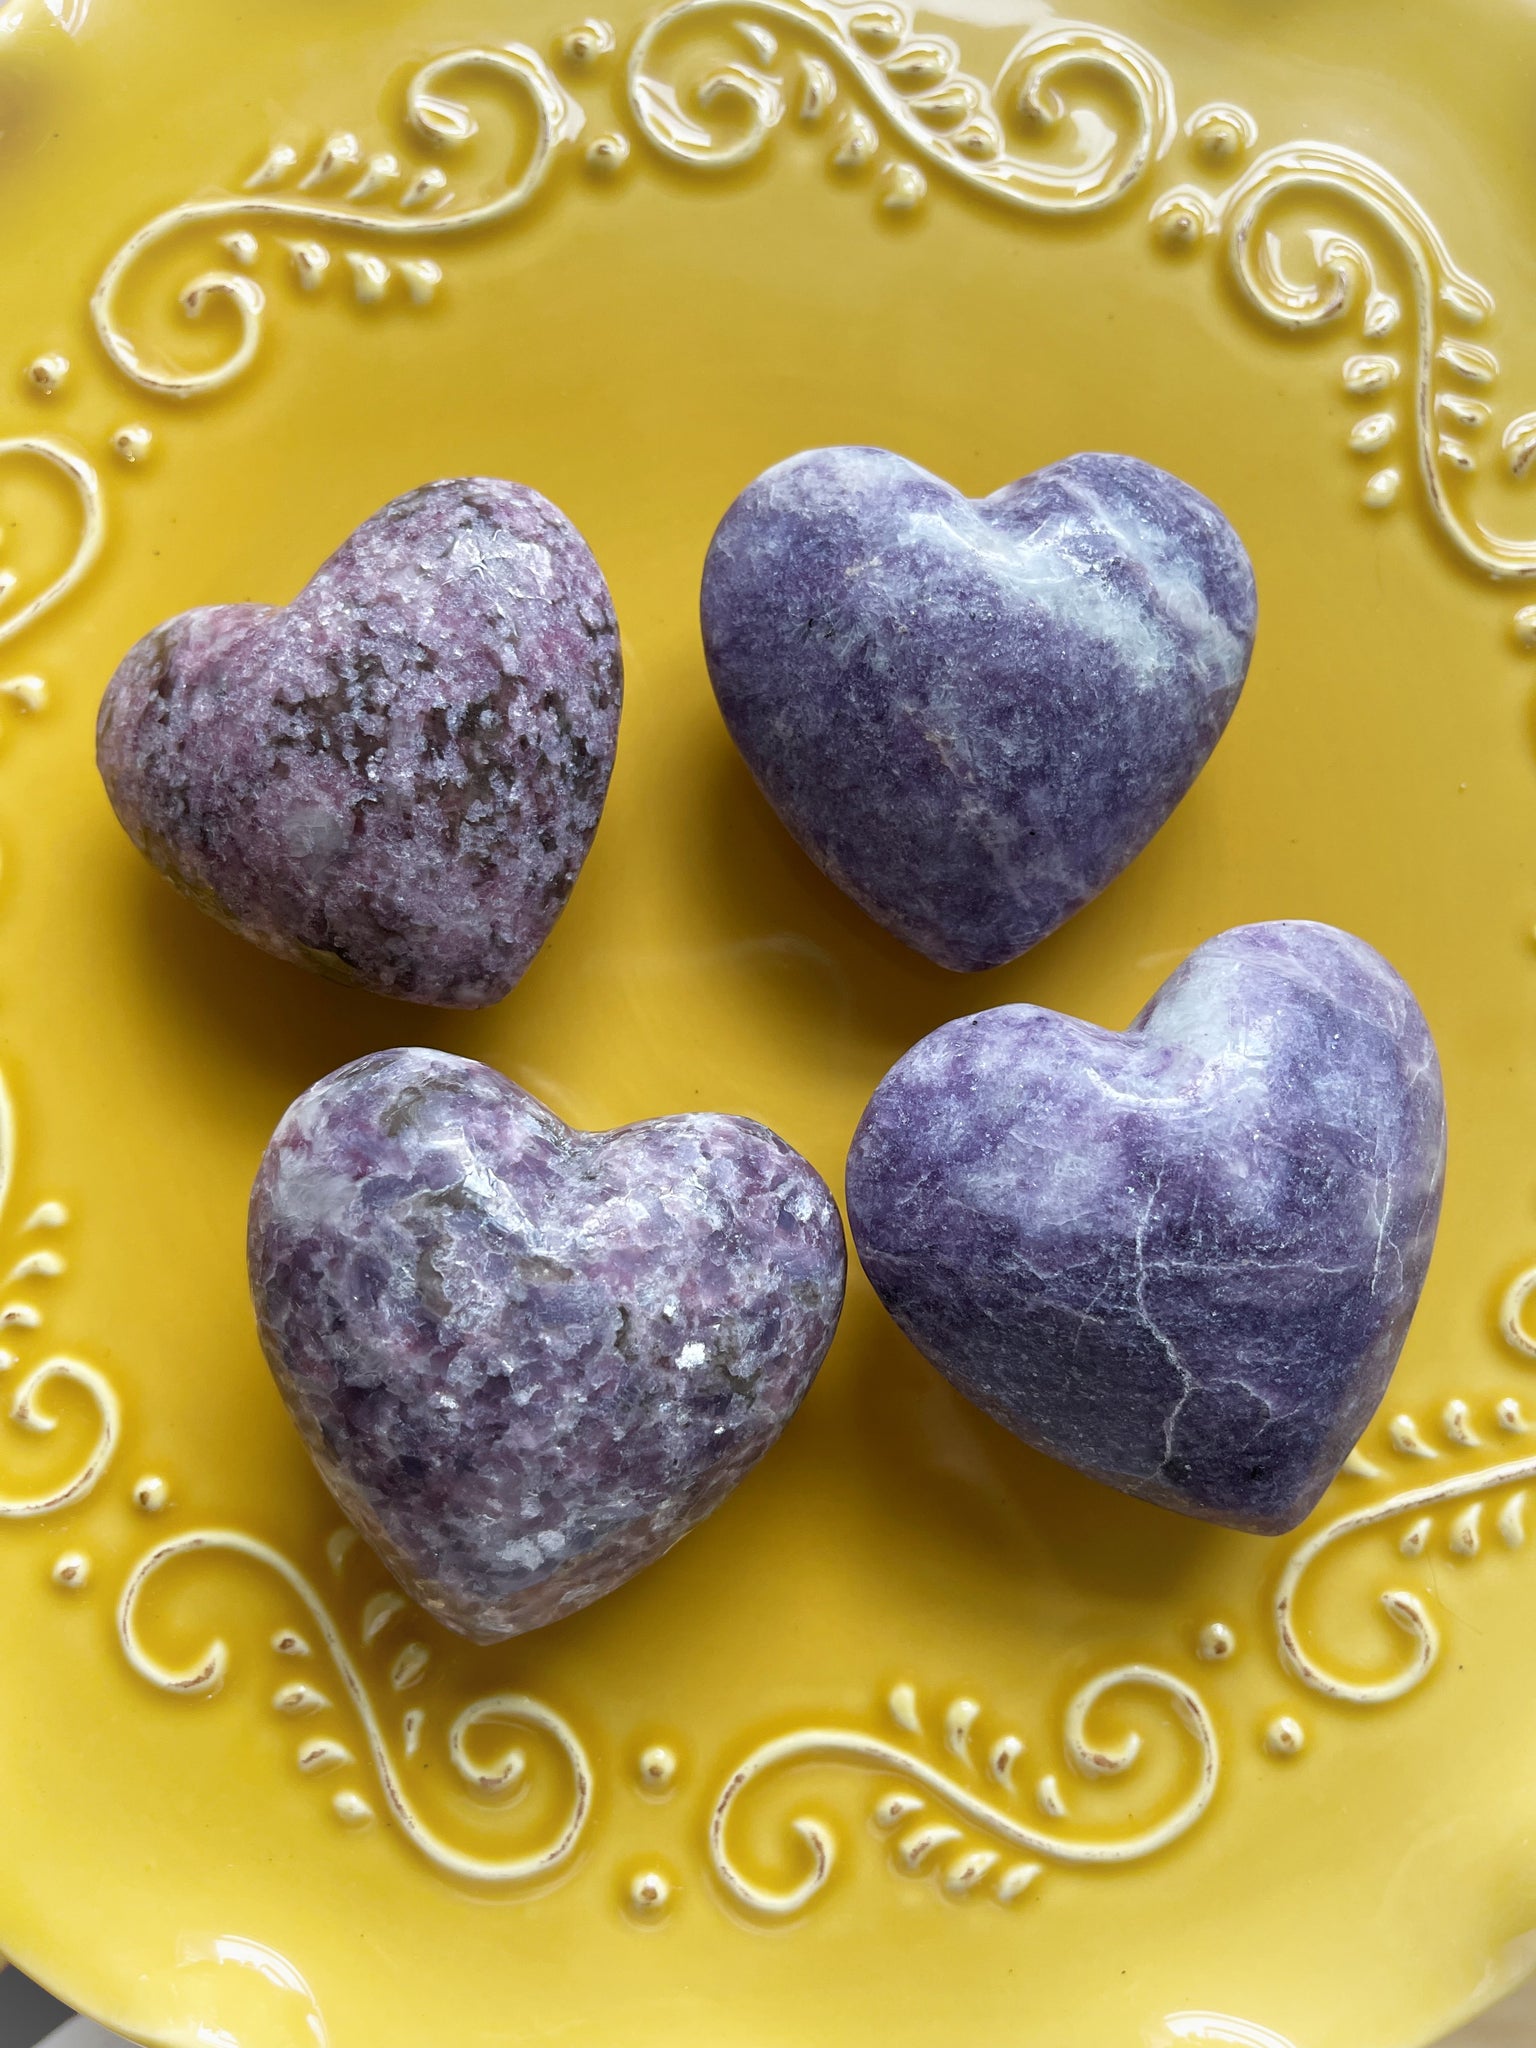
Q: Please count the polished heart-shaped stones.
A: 4